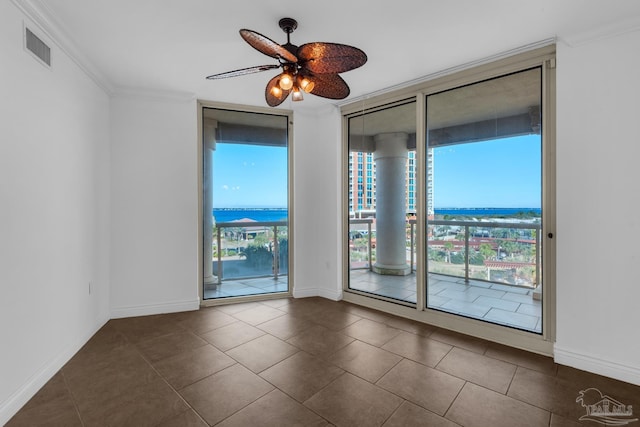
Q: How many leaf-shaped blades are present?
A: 5